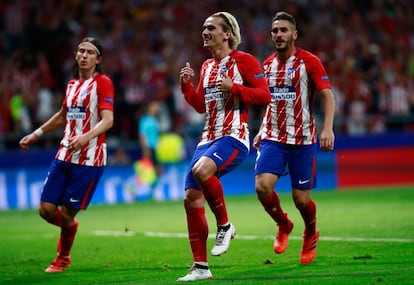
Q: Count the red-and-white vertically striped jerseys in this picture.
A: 3